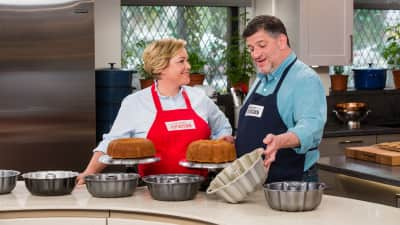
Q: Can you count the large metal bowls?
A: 6